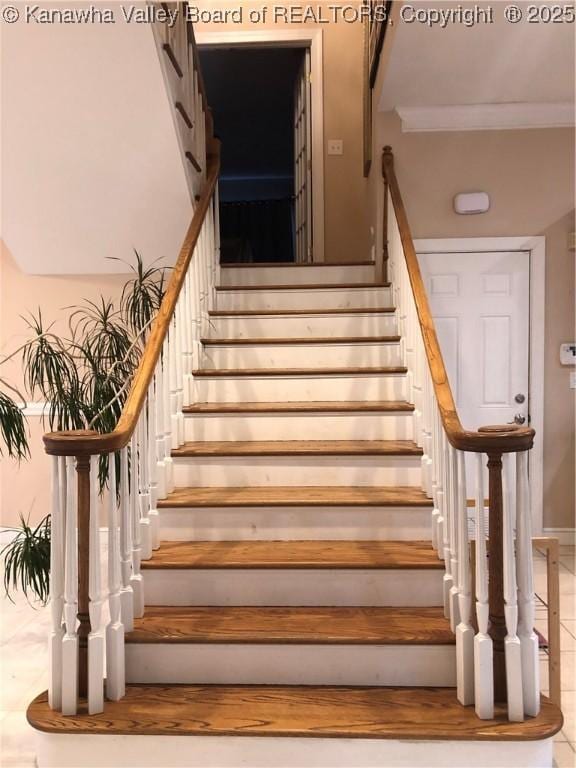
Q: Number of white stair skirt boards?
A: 11